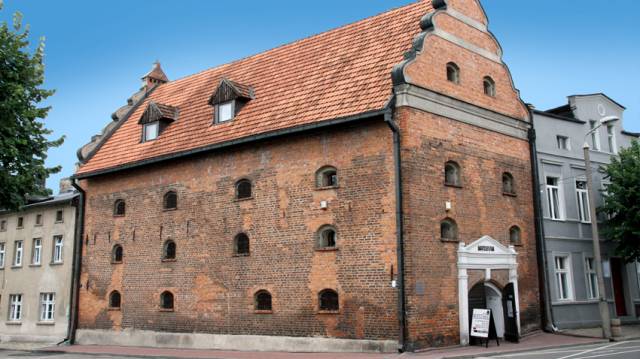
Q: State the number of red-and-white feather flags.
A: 0